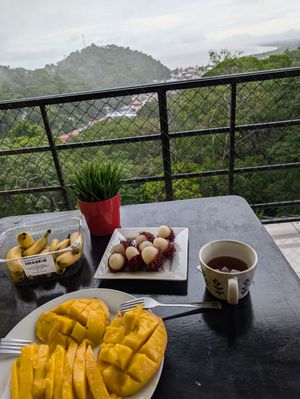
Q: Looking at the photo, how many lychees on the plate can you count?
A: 8